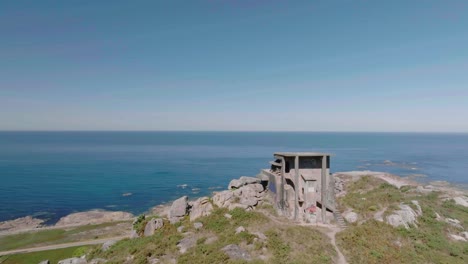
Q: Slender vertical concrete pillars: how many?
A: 3